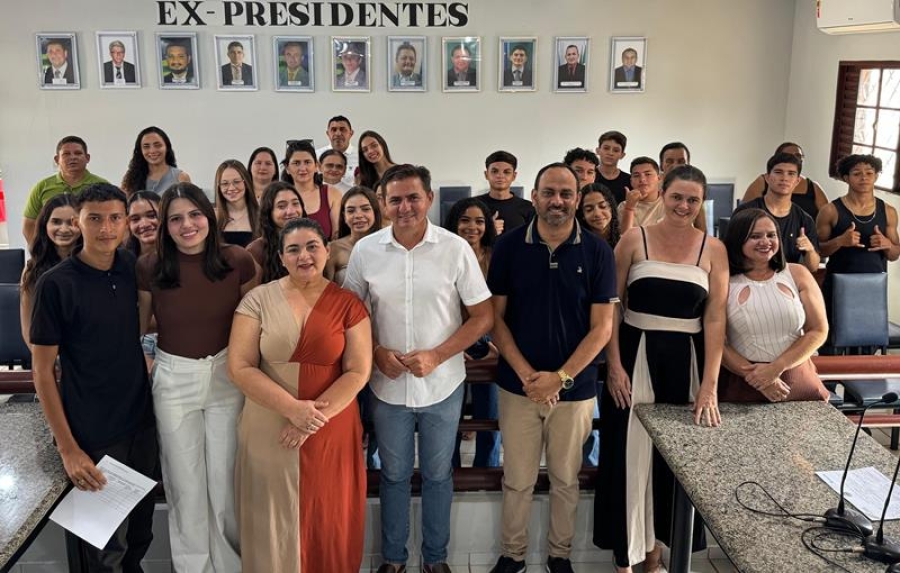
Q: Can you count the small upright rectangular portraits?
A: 11